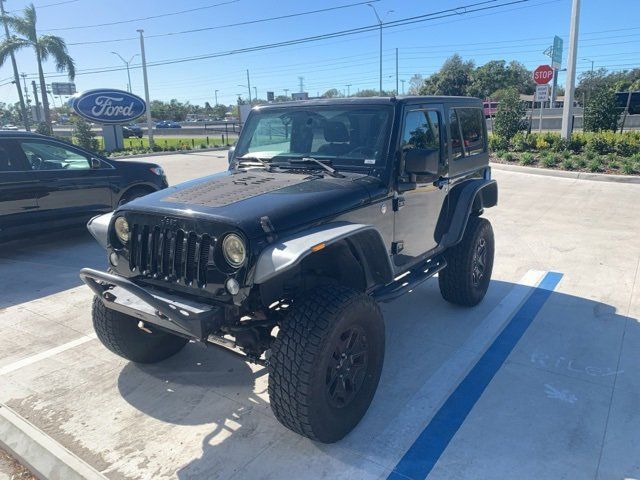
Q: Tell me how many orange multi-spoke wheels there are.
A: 0